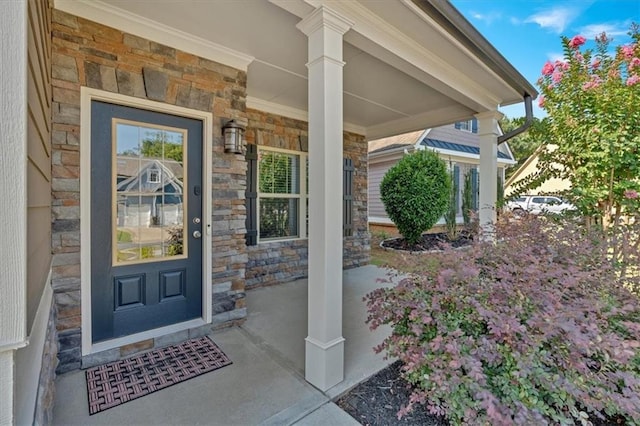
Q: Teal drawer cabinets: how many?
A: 0